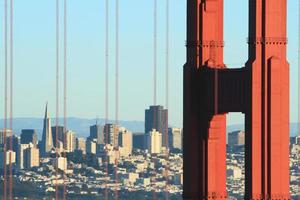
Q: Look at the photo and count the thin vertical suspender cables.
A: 8